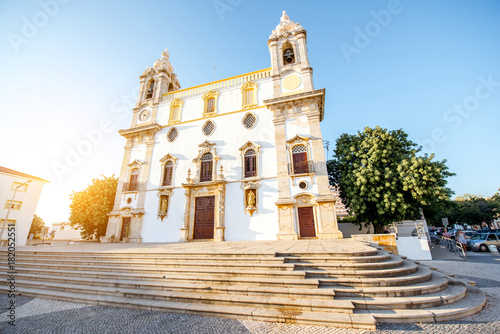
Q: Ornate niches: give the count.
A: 2